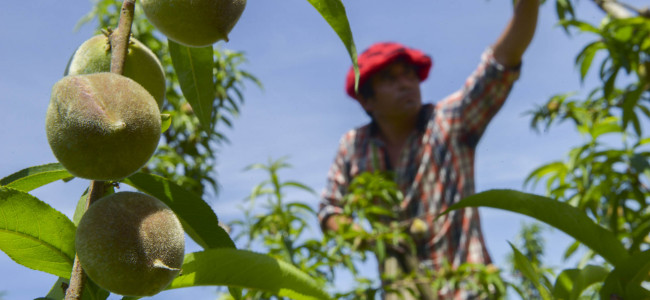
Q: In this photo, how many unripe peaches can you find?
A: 4